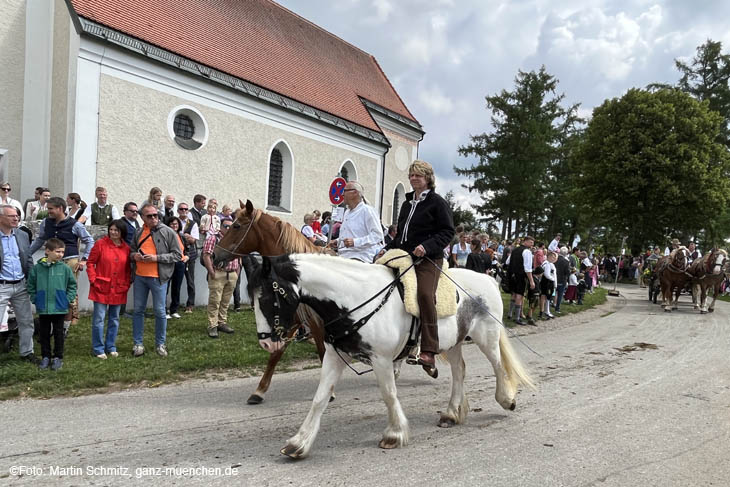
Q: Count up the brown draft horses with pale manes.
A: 2